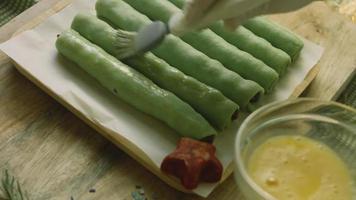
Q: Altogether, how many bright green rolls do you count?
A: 6